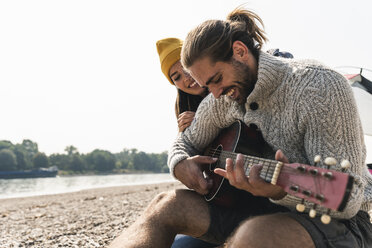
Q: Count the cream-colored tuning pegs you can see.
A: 6